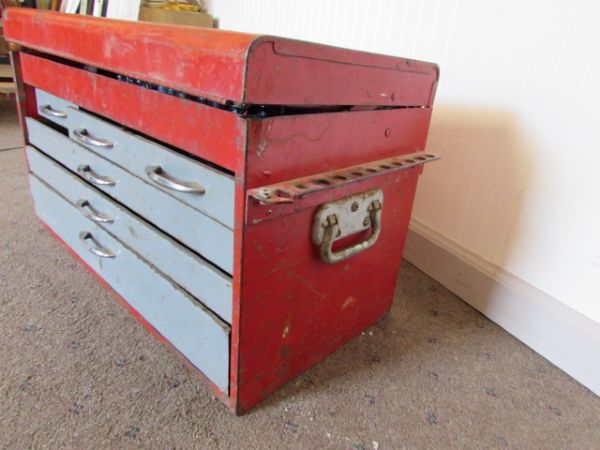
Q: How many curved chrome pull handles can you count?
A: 6